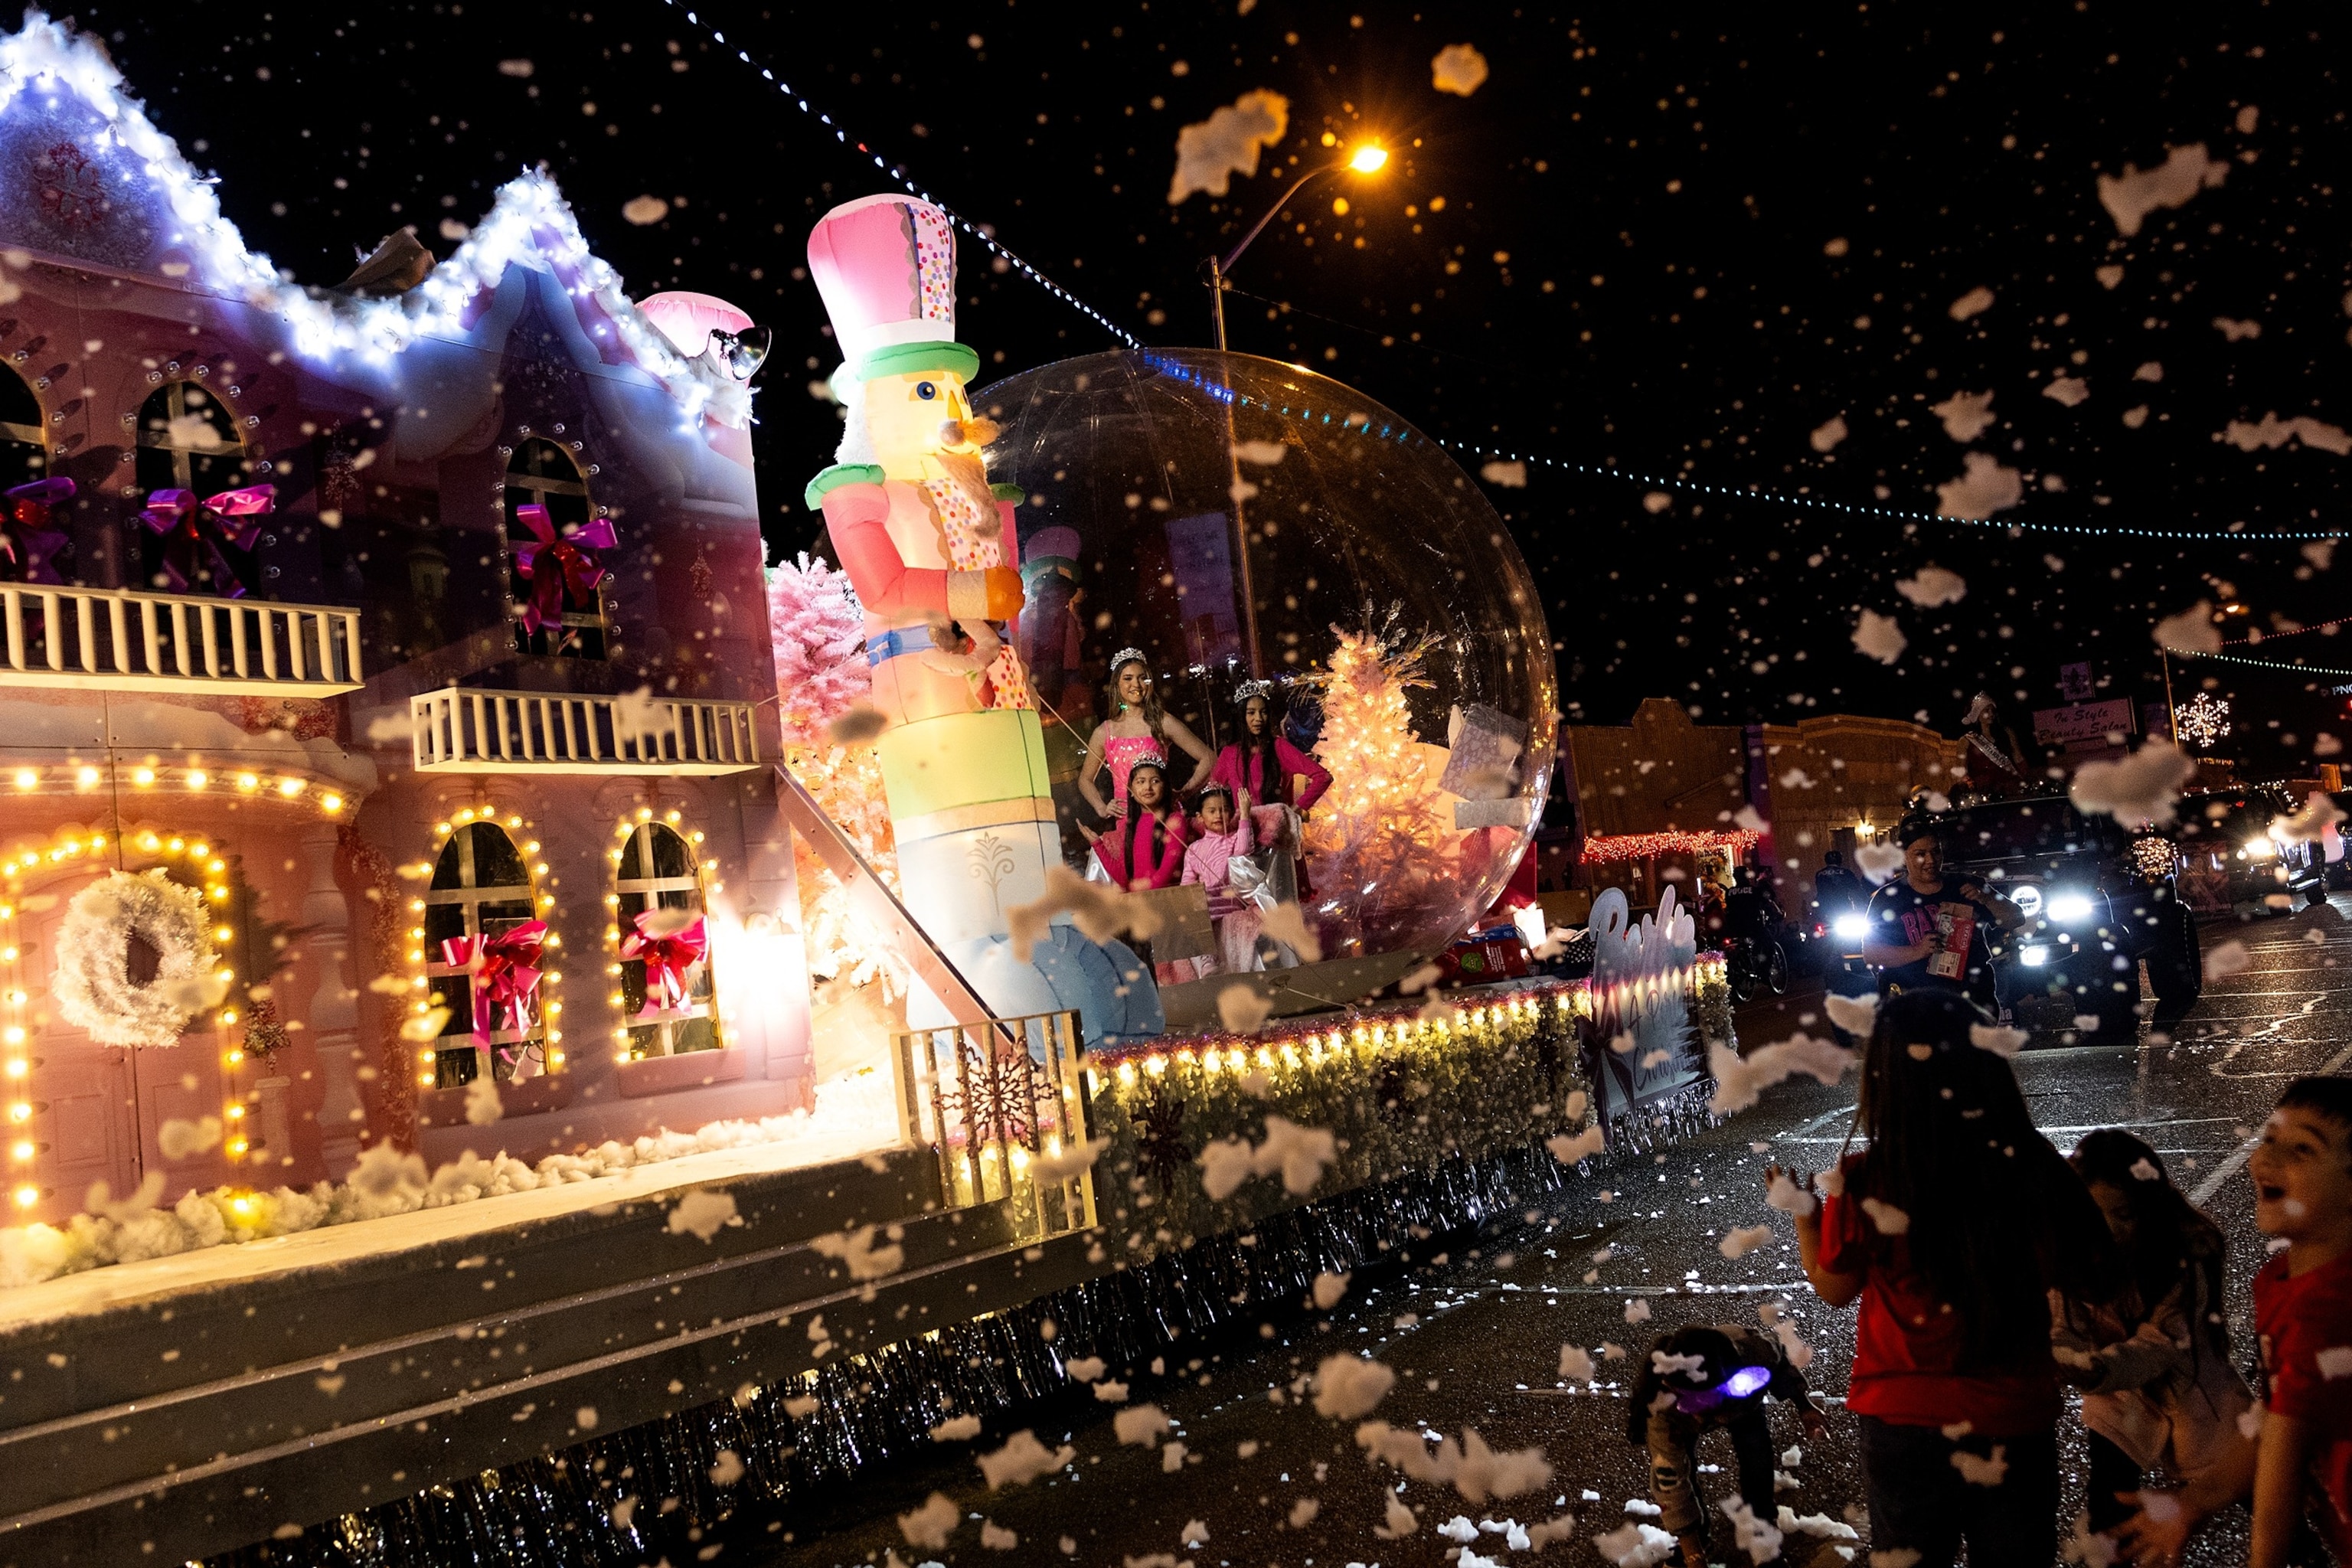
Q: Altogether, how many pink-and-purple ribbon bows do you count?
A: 5